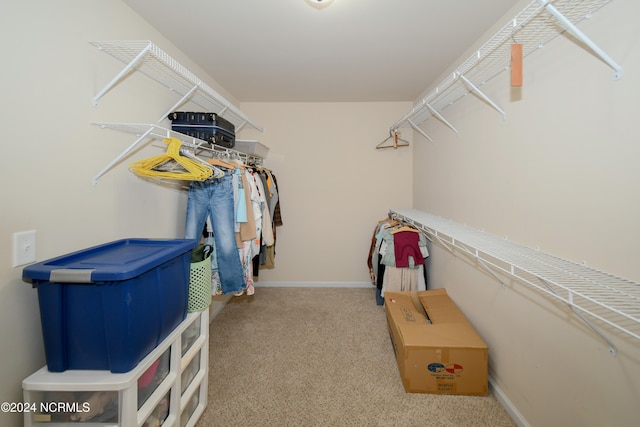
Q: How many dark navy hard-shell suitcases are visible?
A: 1